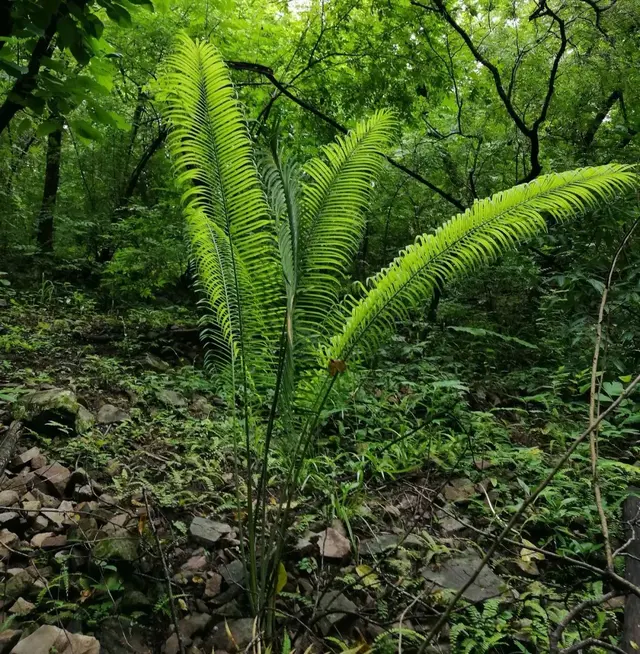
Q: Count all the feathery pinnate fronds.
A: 5